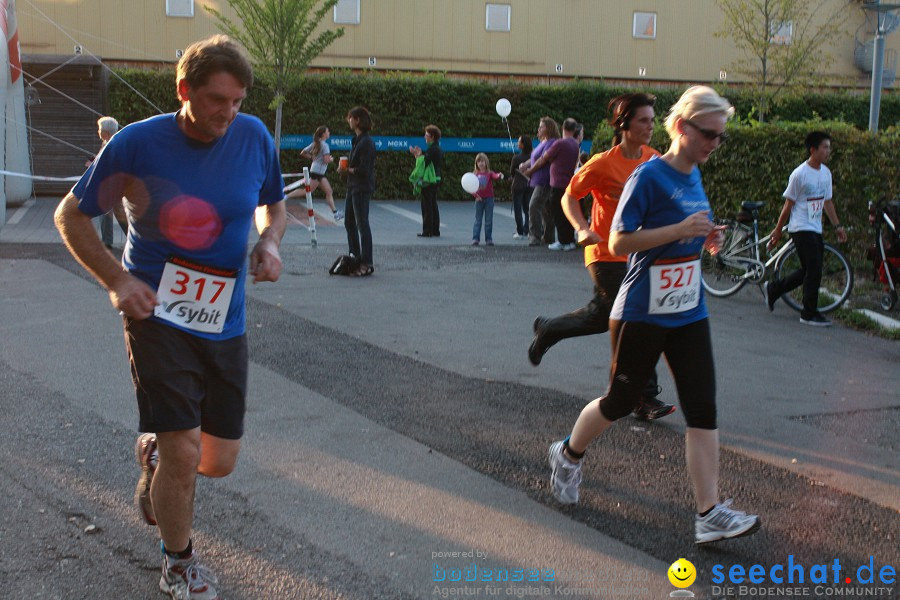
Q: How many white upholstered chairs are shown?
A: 0